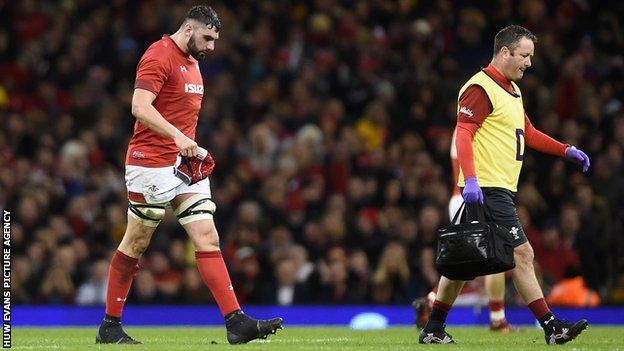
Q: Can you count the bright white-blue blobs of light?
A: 1